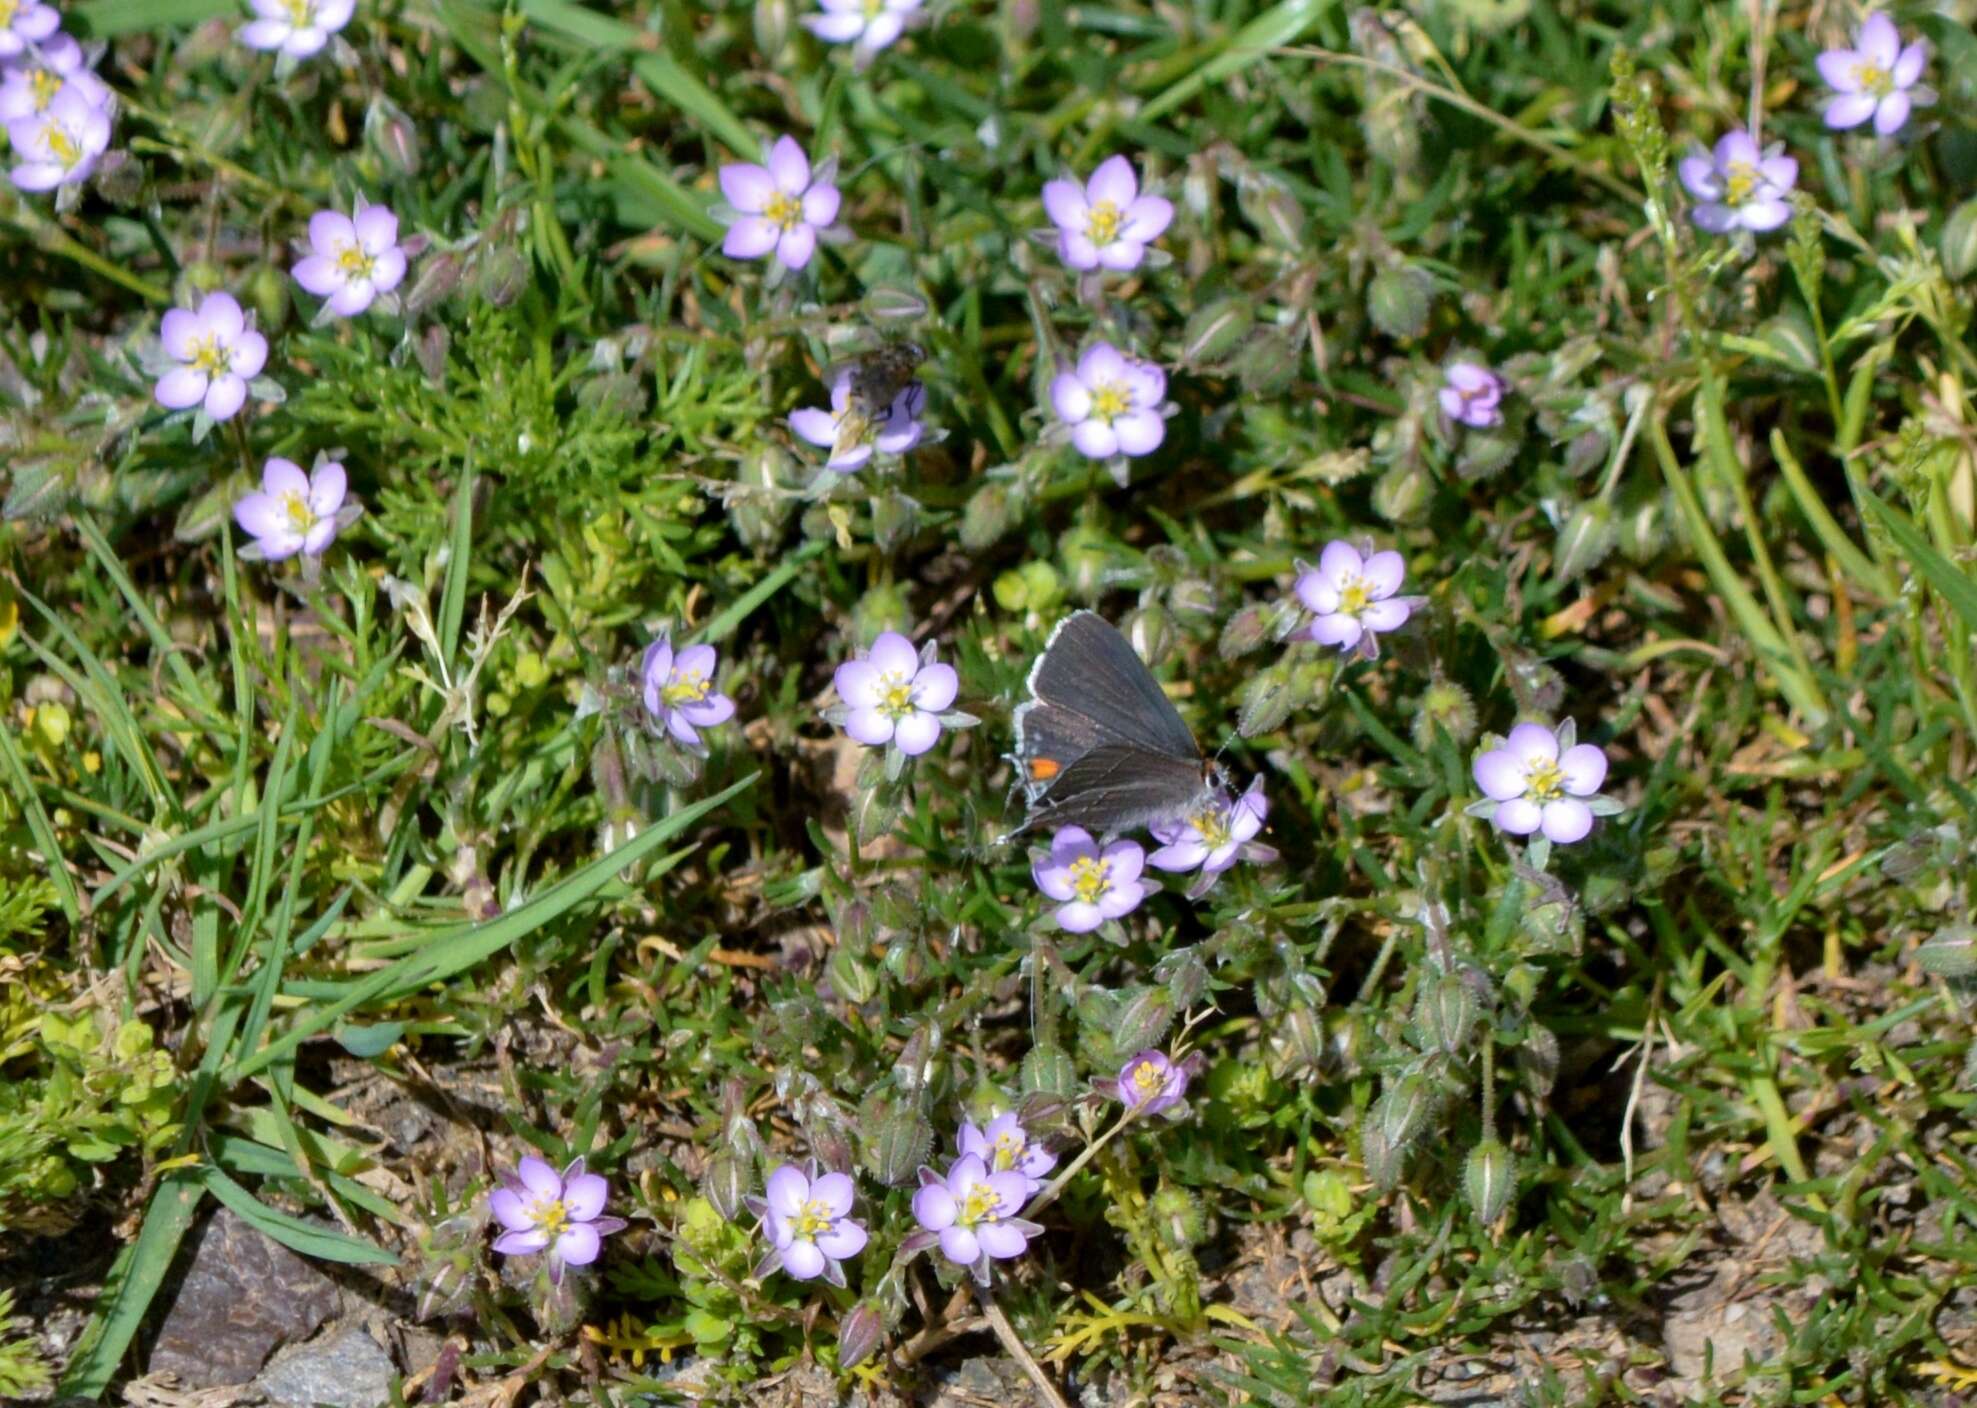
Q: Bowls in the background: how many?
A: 0